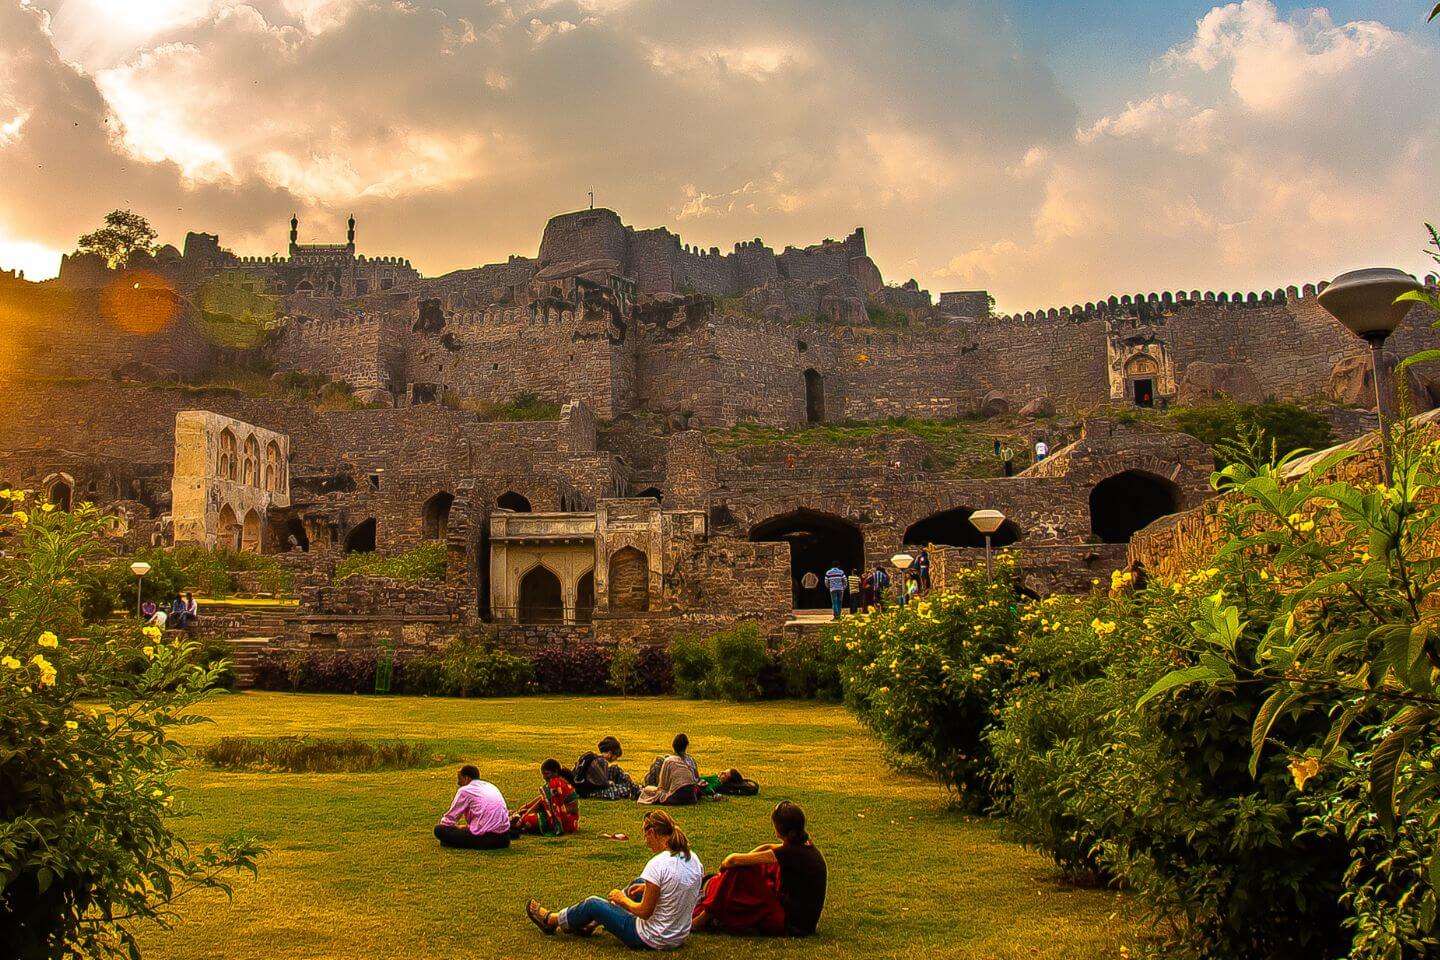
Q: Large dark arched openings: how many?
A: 3